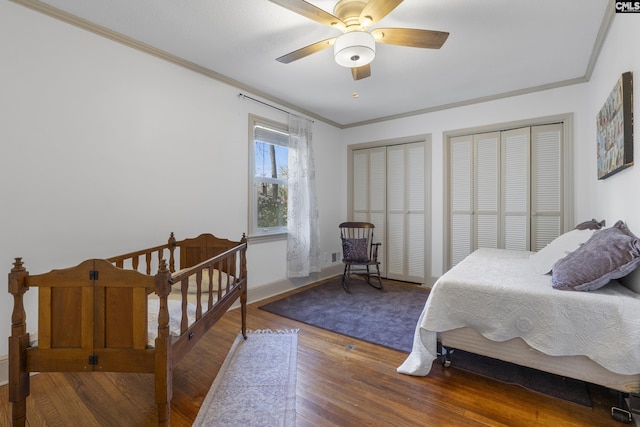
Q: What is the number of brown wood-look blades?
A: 5